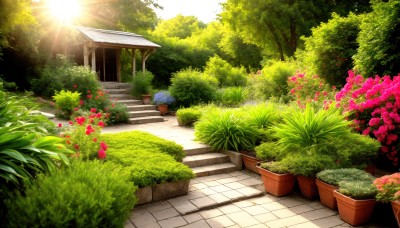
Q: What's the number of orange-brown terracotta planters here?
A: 8